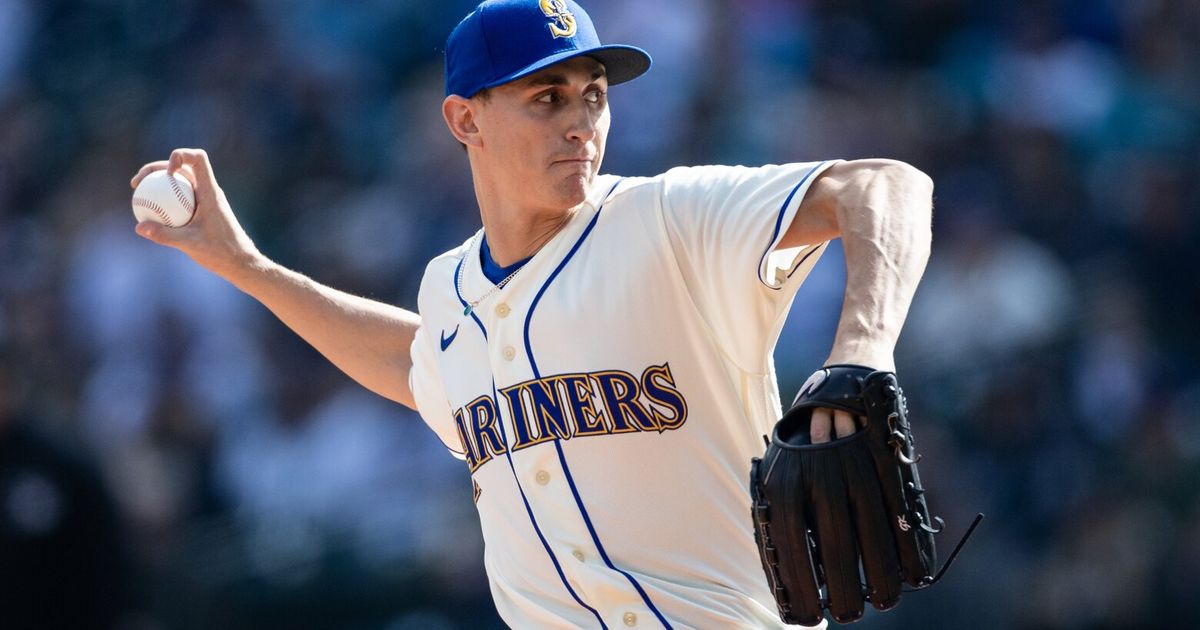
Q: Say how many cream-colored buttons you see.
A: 5